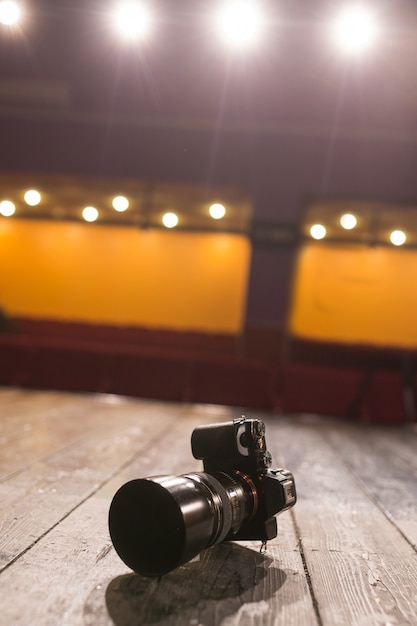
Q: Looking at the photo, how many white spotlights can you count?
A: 4